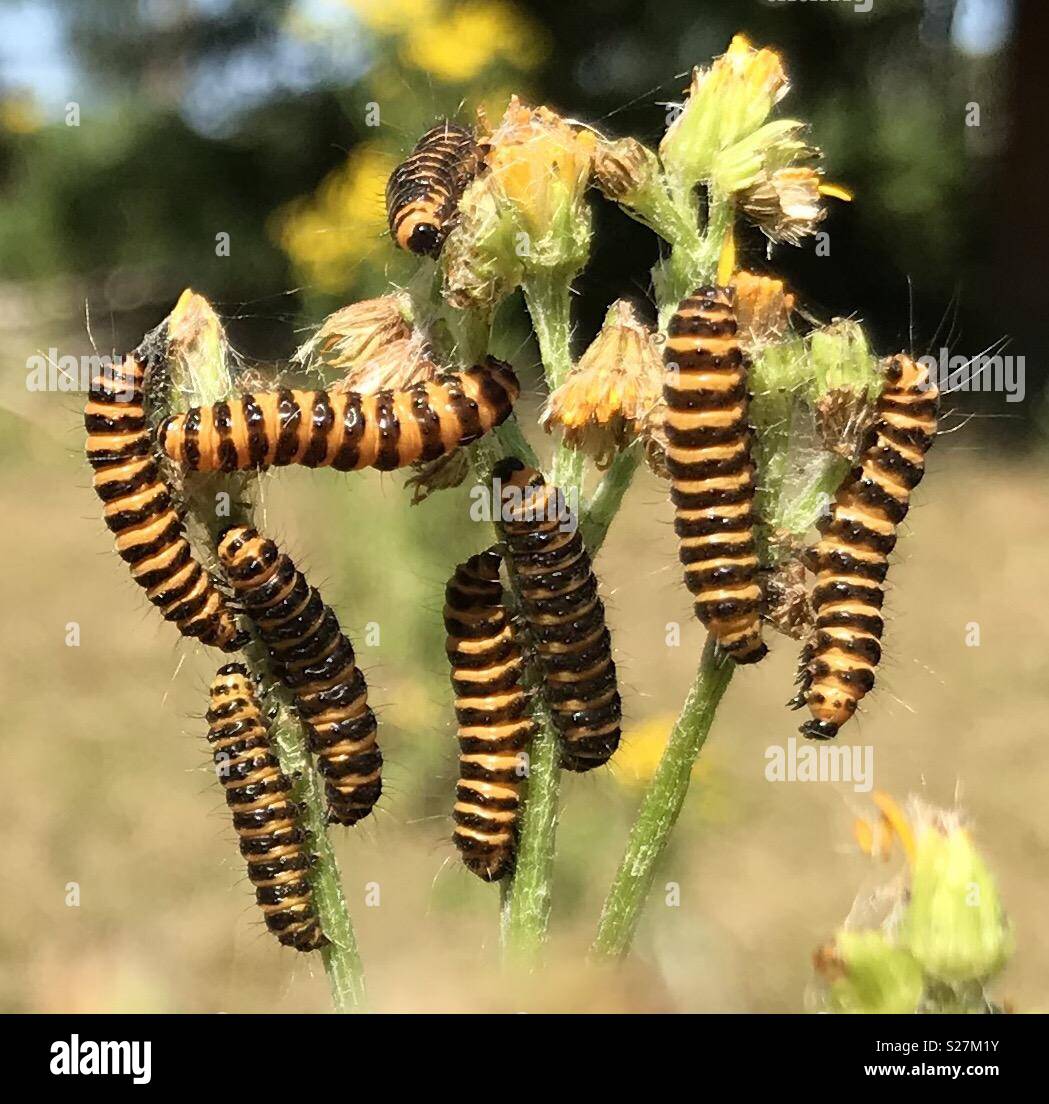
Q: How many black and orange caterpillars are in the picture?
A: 9